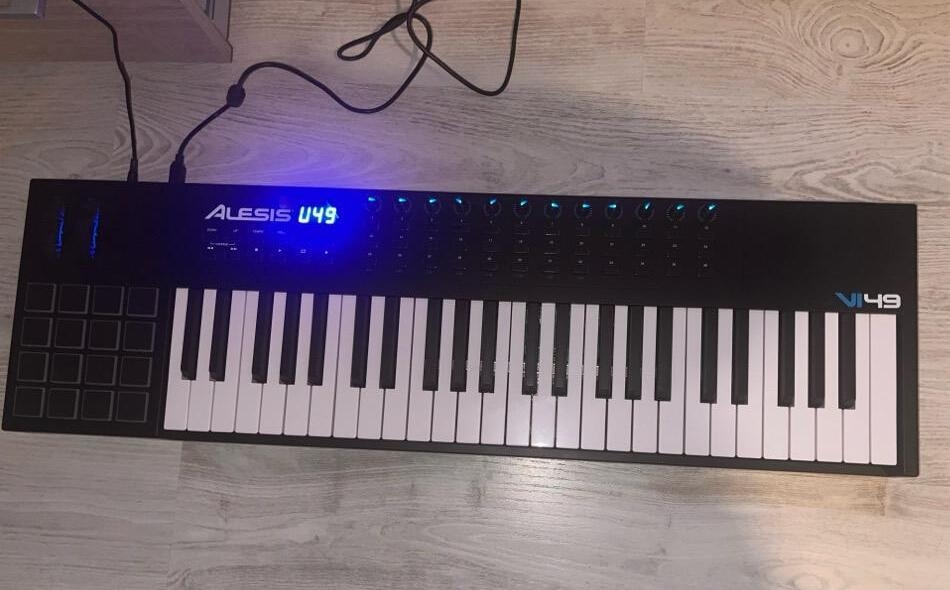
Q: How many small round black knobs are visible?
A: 12